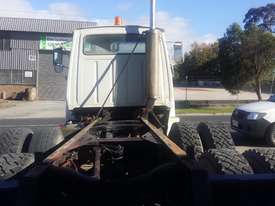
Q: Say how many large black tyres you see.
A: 7